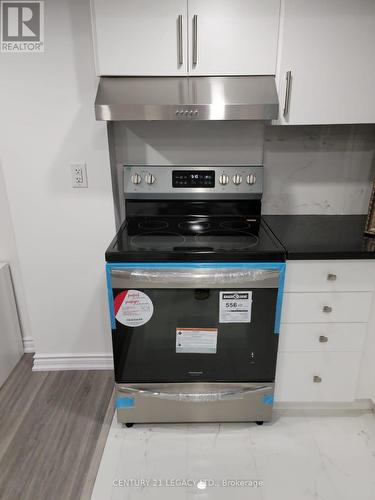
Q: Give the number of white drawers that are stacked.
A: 4